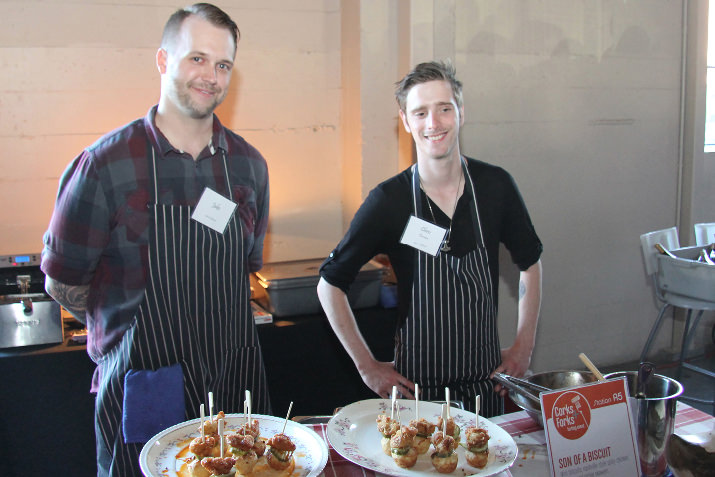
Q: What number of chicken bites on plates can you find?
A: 12